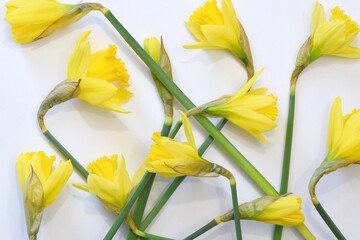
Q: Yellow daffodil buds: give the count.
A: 11